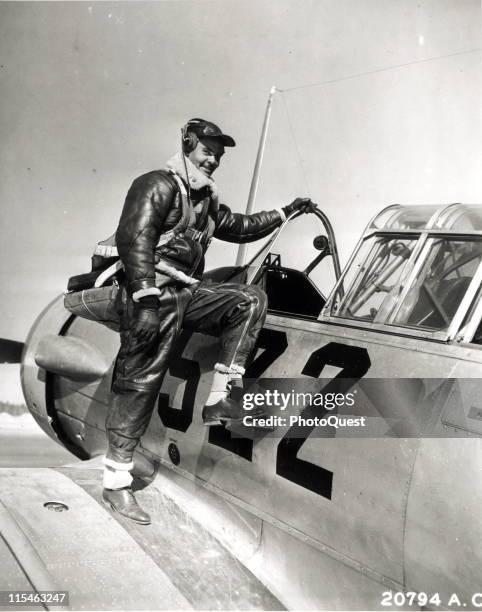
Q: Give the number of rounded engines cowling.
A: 1